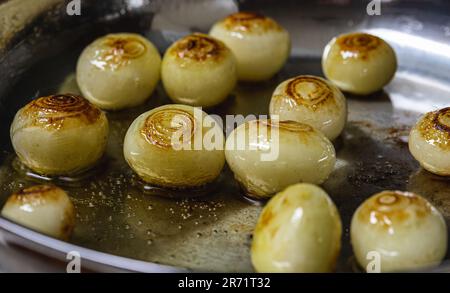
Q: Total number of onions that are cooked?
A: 12